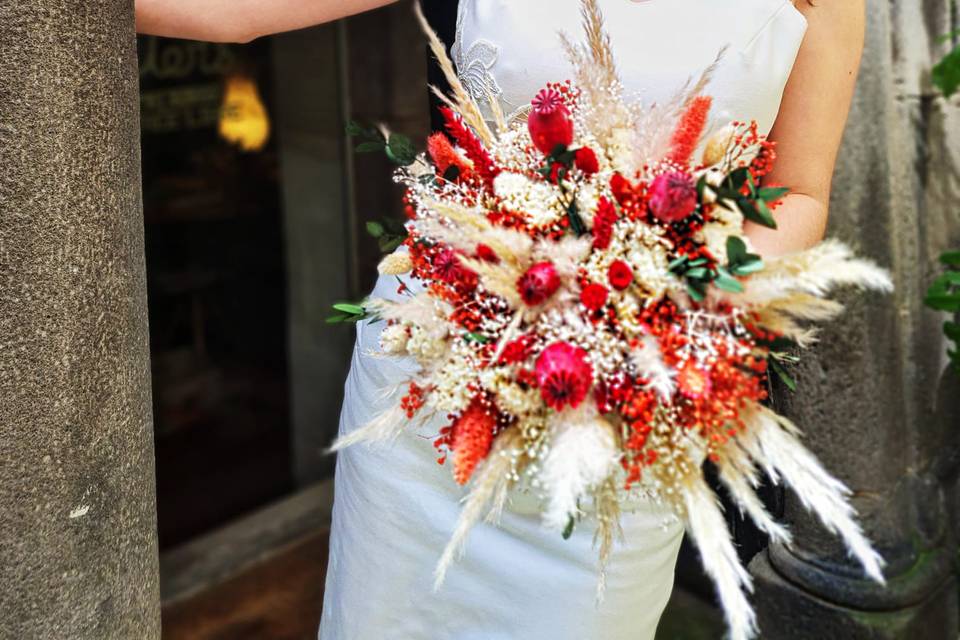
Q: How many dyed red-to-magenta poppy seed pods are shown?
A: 5